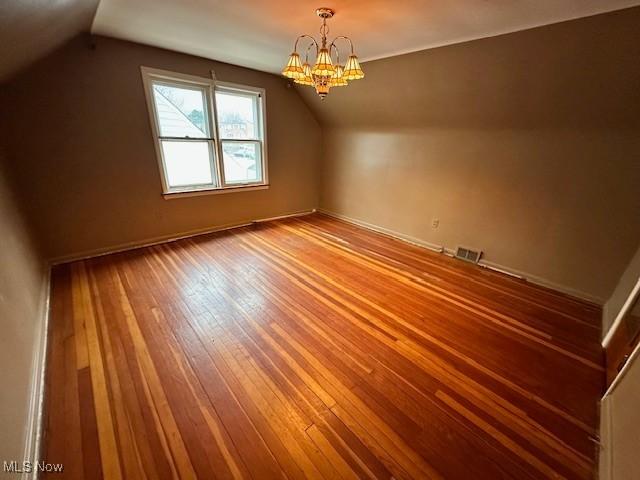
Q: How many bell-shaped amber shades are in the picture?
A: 5